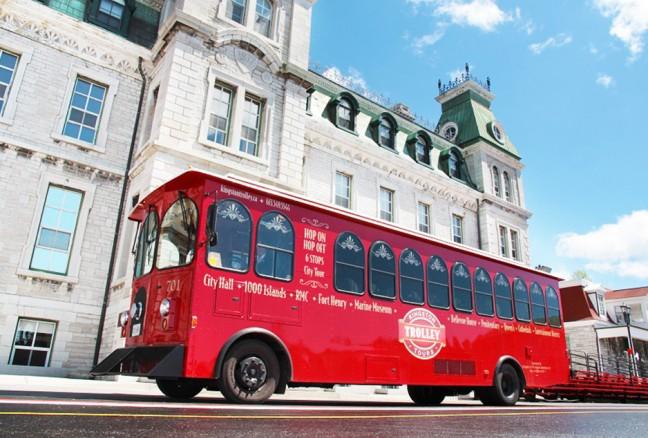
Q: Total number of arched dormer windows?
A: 4